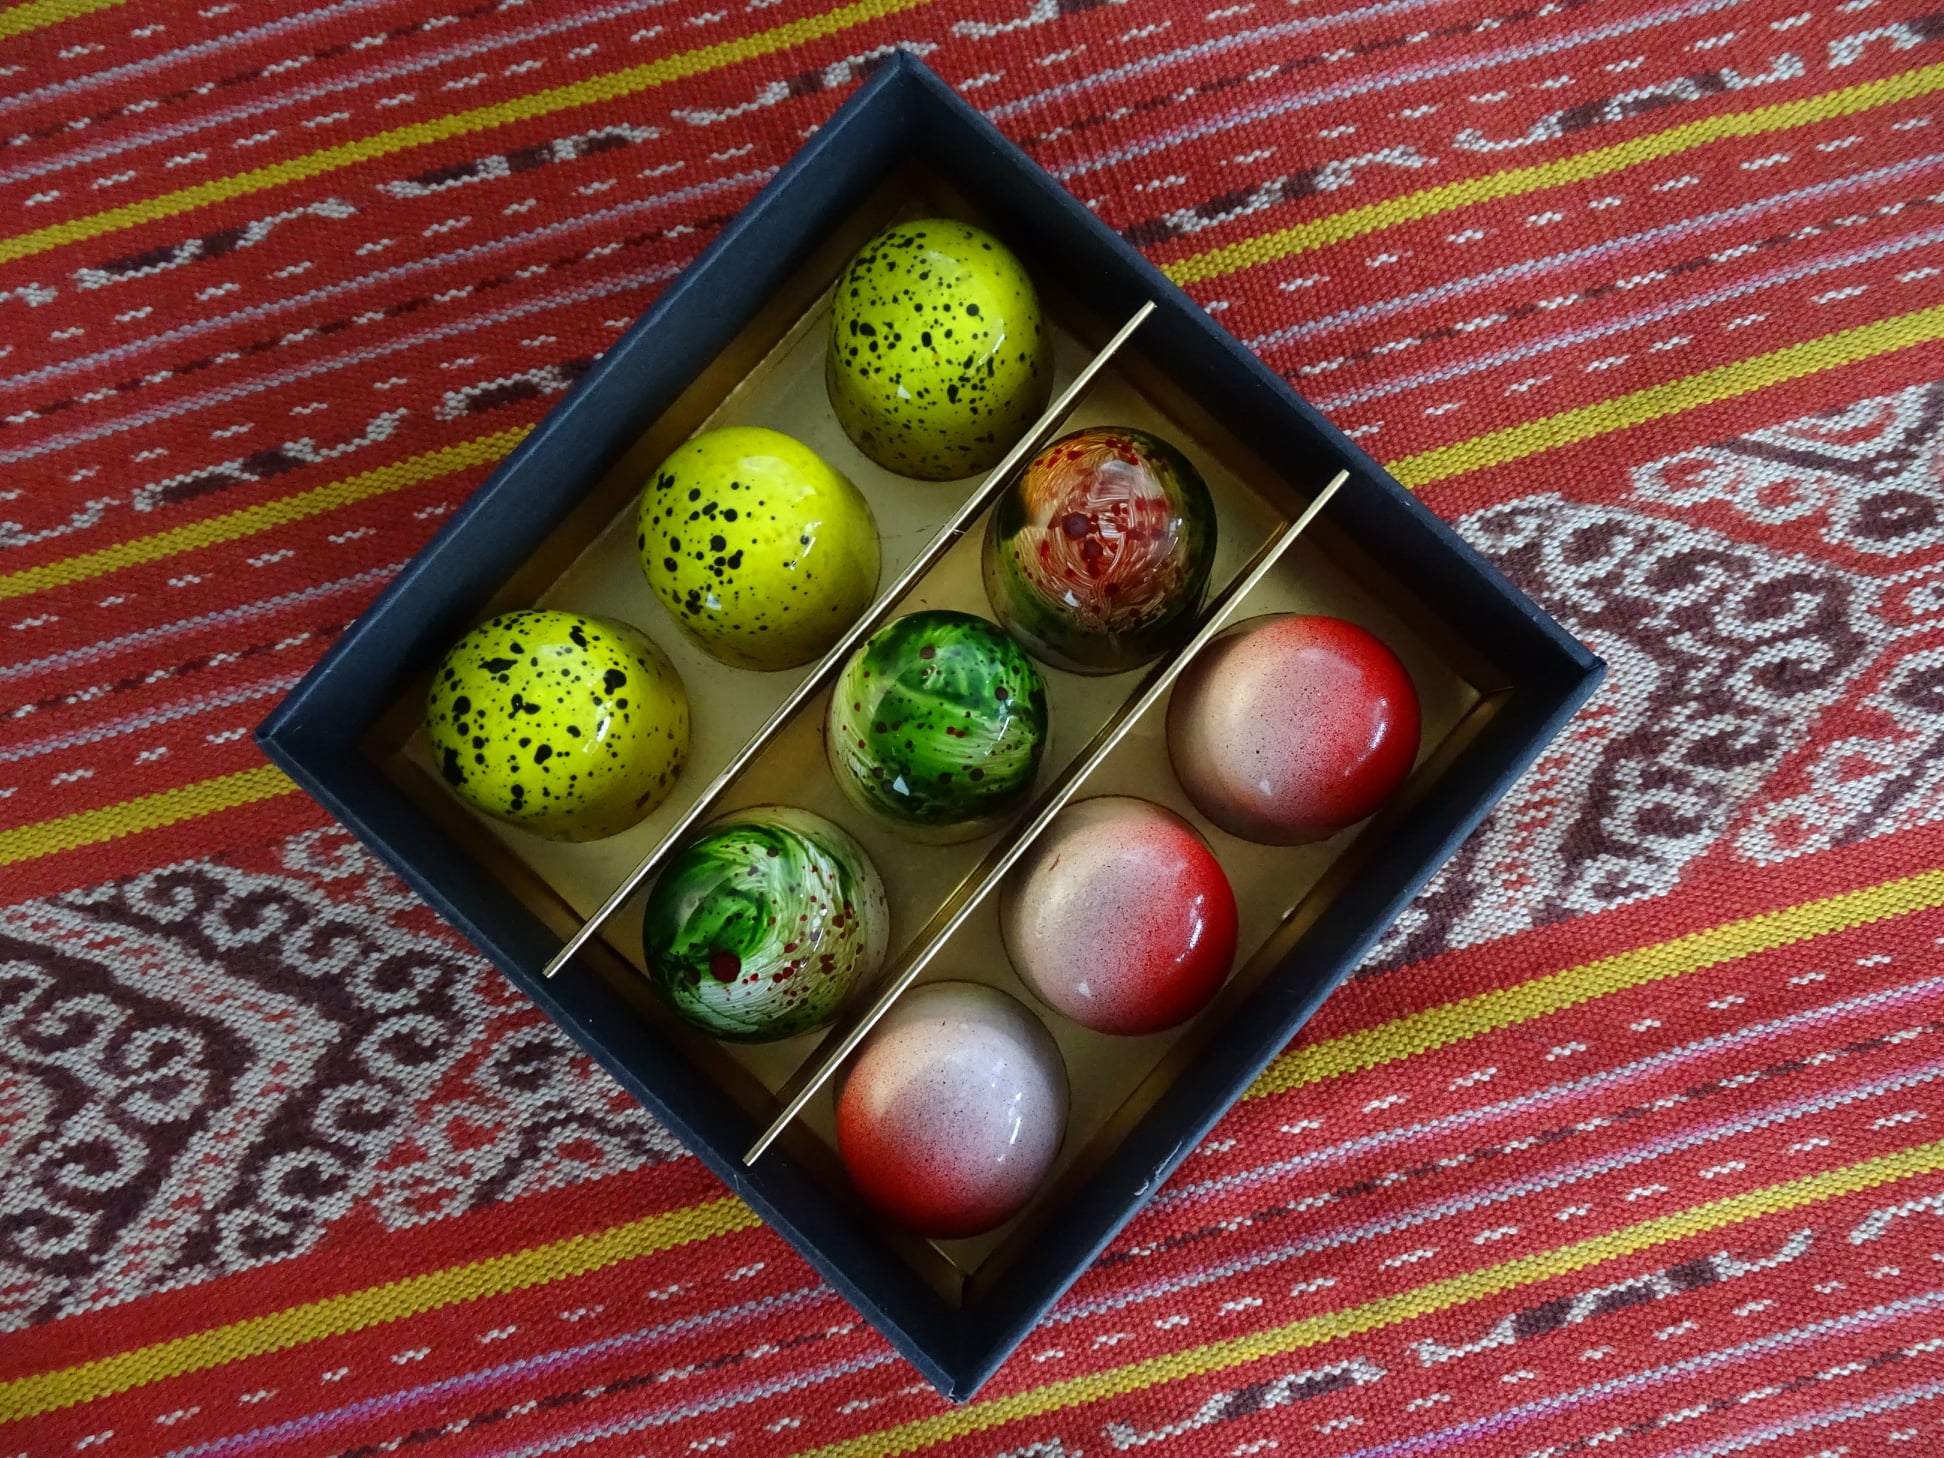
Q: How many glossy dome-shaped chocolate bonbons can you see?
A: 9